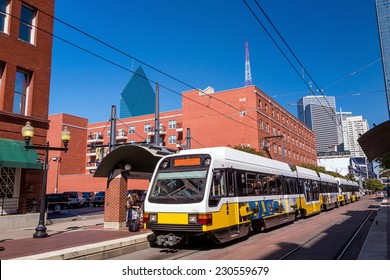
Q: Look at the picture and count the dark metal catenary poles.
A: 3